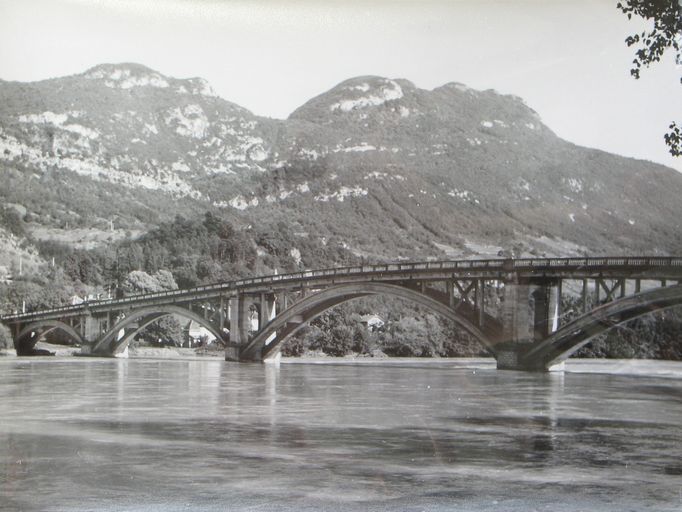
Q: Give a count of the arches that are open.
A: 4